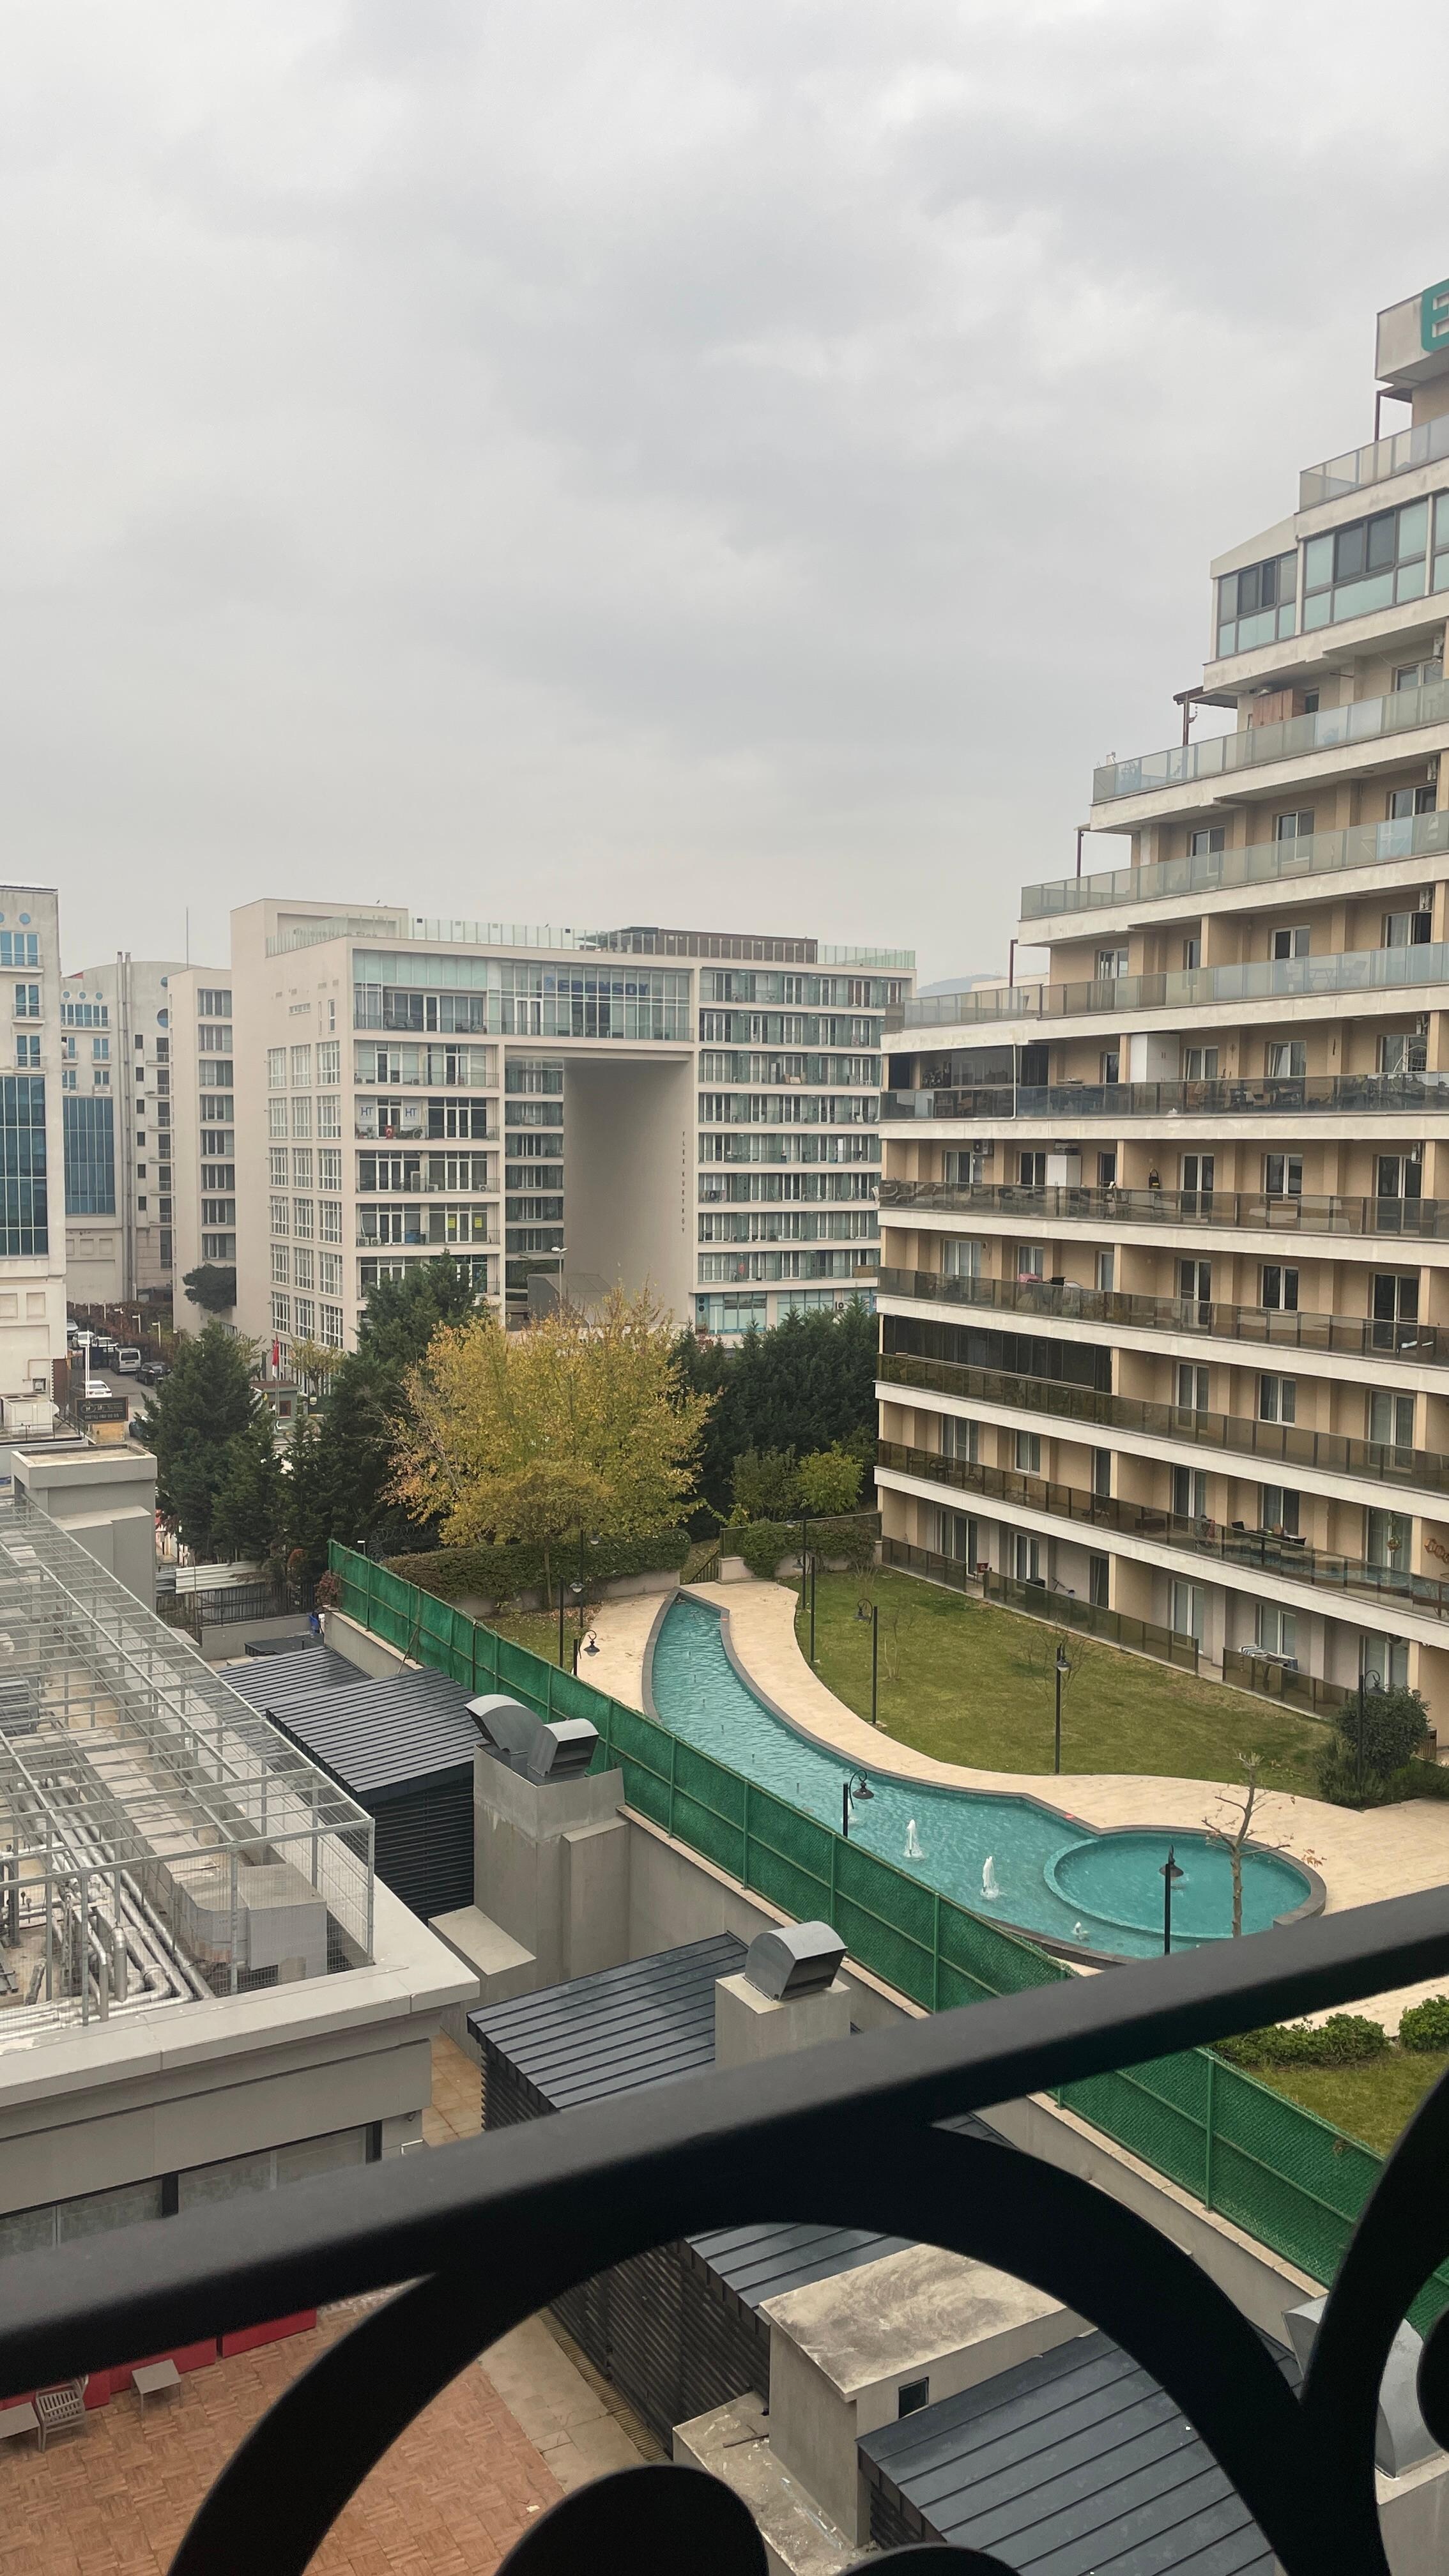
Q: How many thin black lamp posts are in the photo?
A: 10